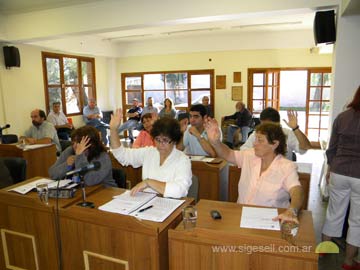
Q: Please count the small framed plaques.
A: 3